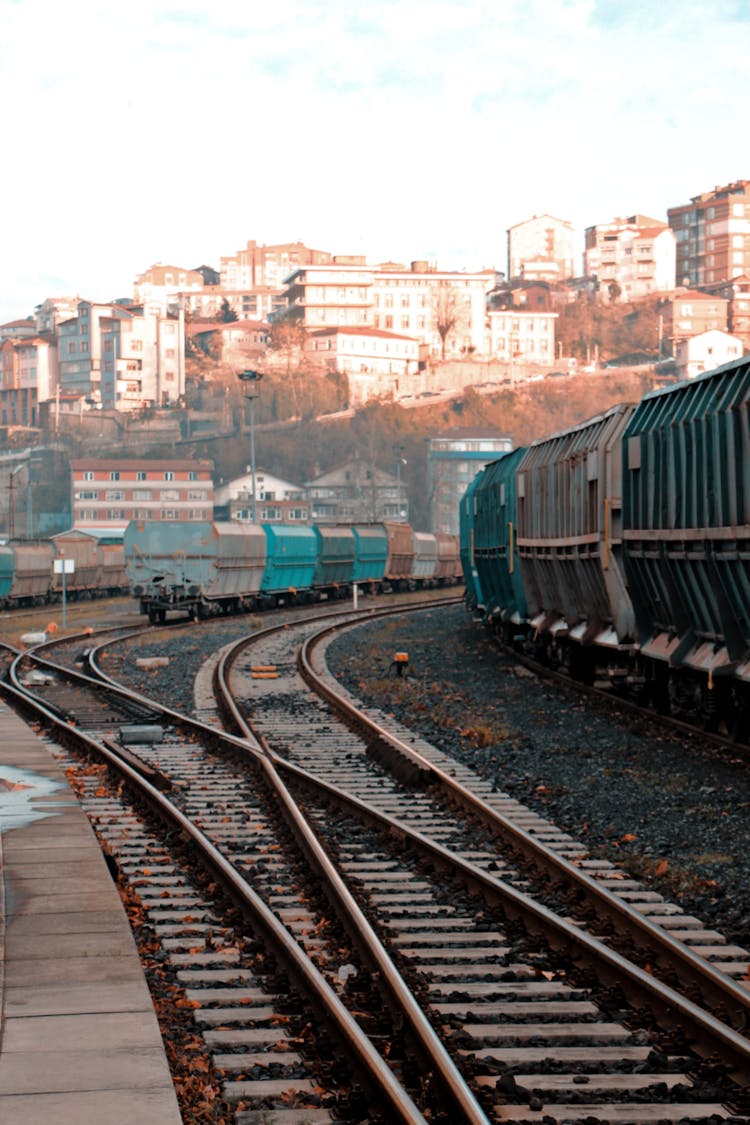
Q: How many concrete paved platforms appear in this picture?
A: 1